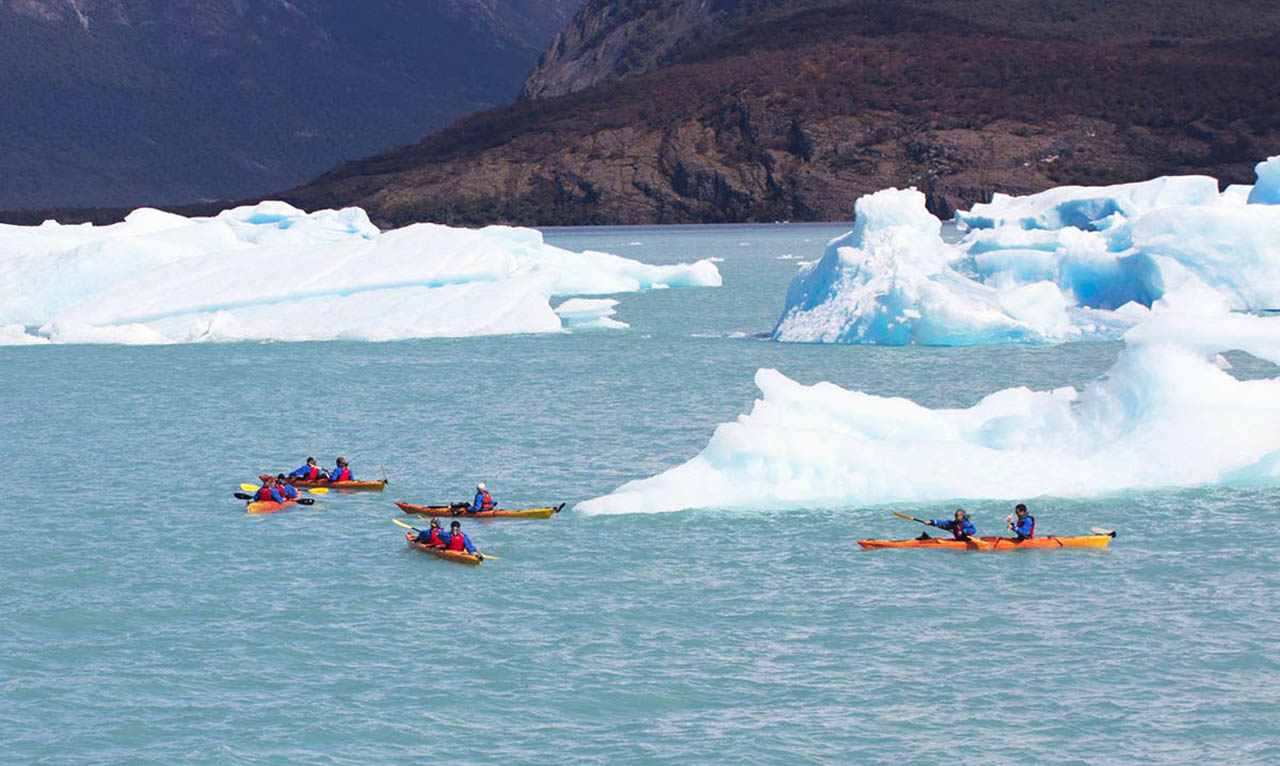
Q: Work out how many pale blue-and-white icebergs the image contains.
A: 3